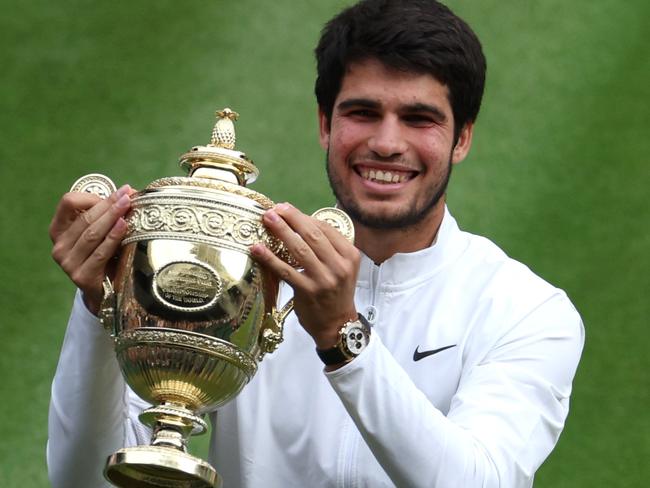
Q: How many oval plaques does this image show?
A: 1